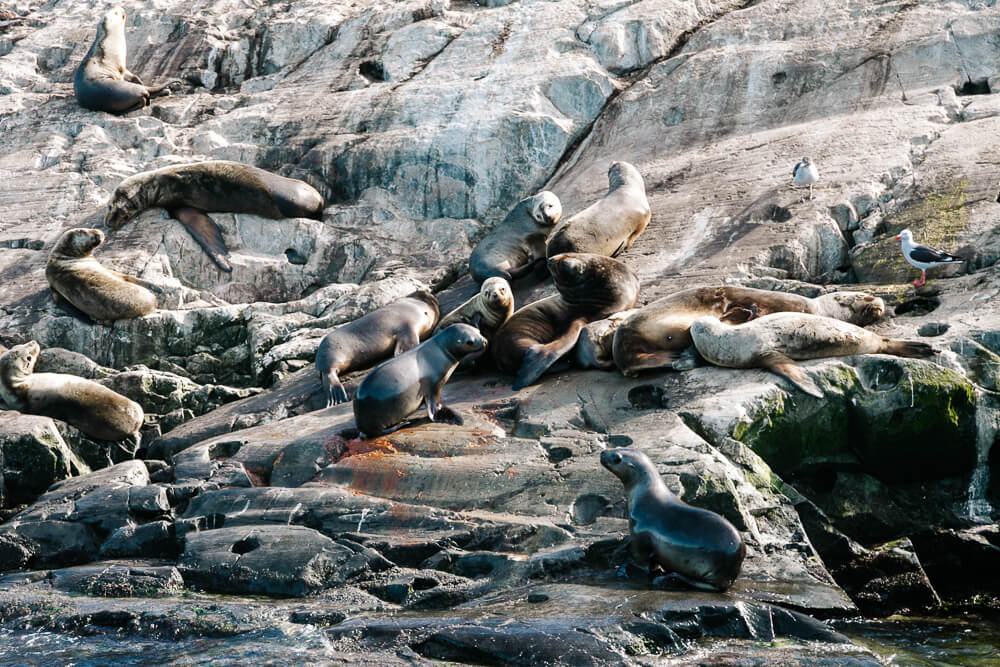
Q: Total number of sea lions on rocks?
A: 14